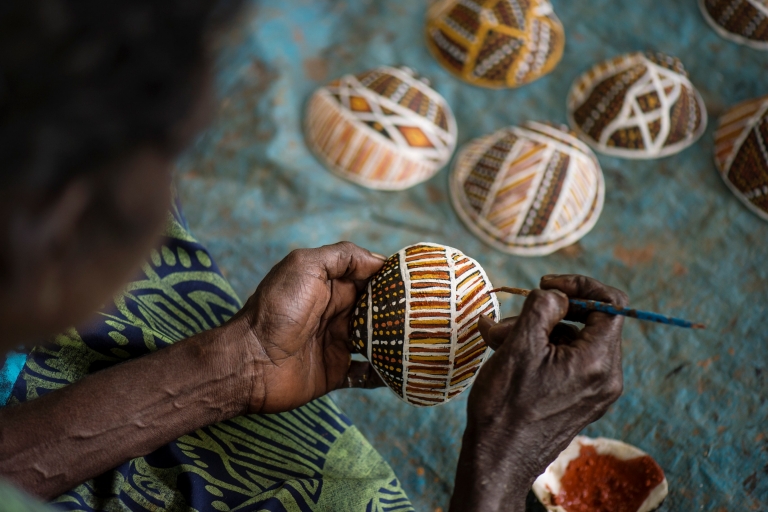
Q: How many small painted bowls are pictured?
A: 7